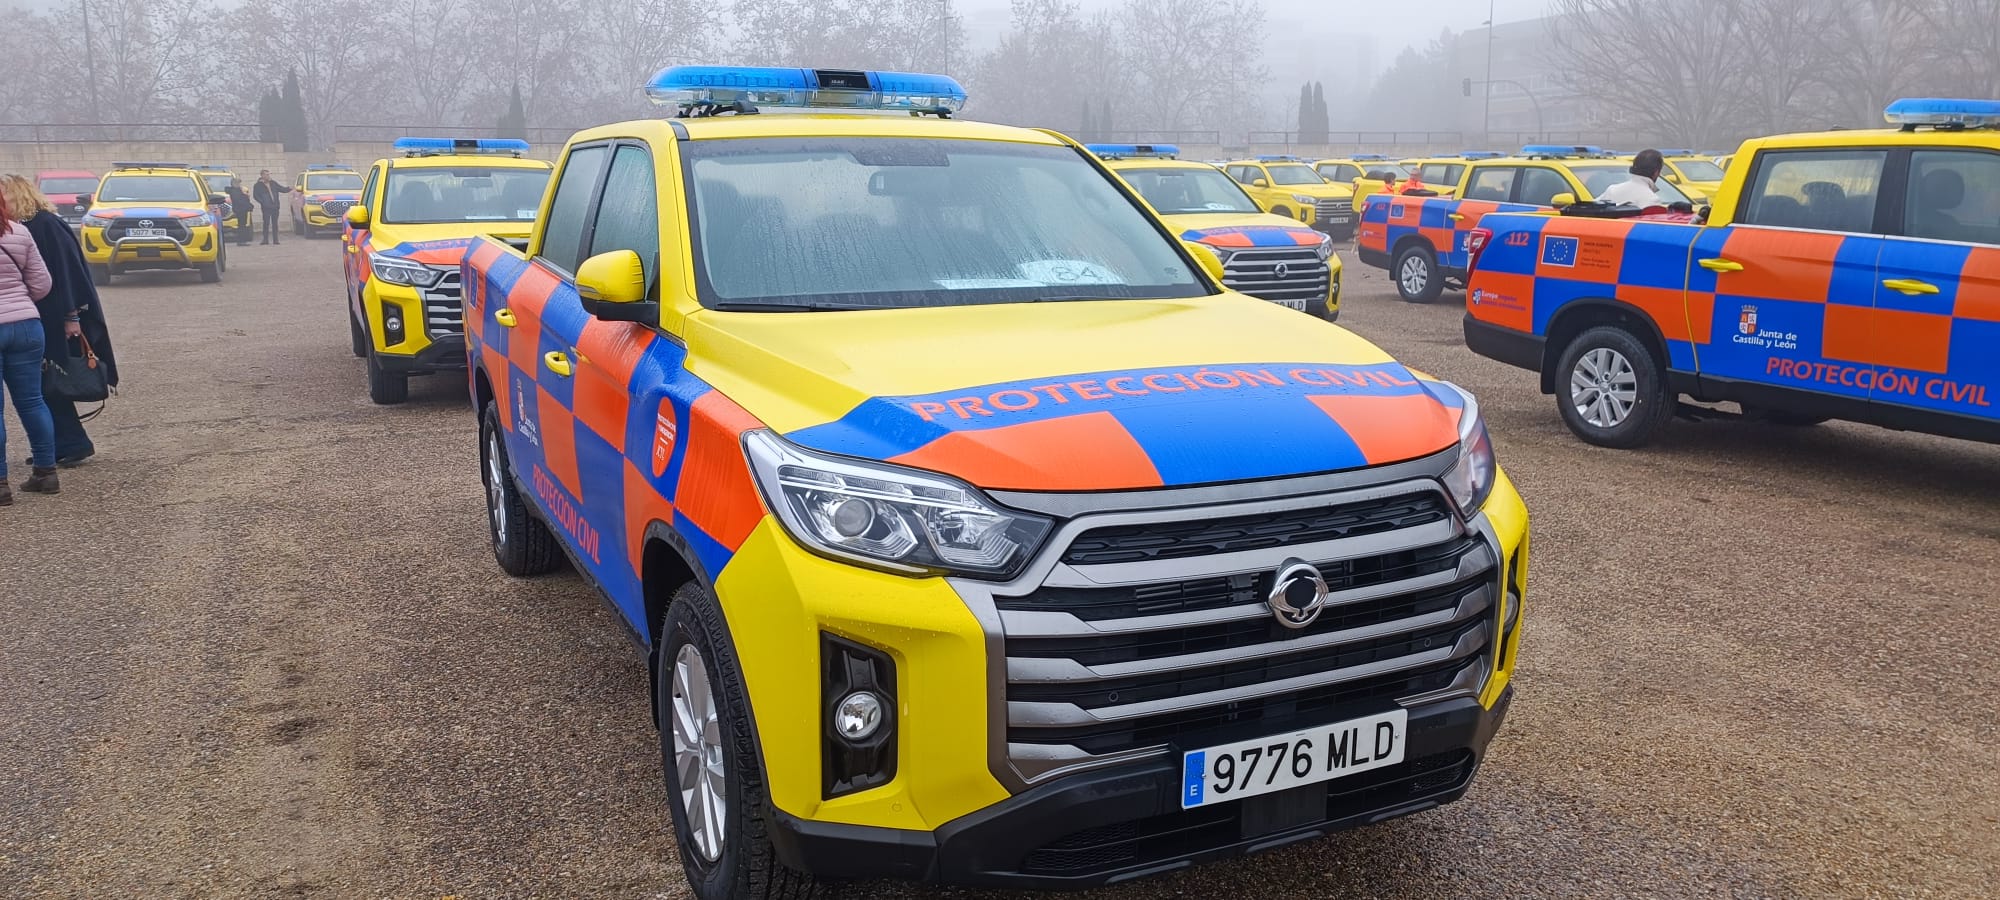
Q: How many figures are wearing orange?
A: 2